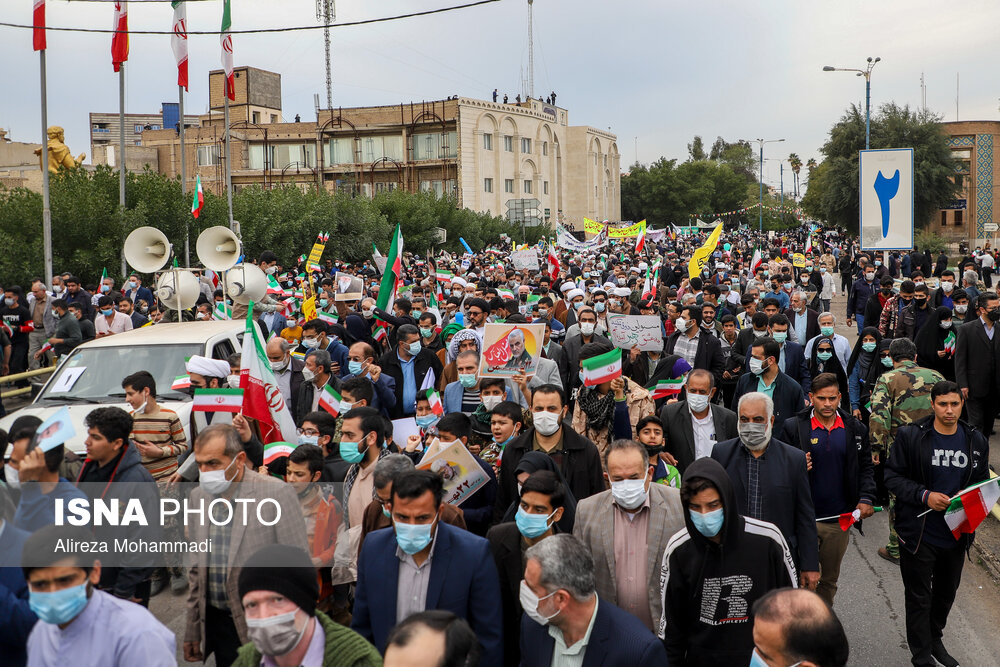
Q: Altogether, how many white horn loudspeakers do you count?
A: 4